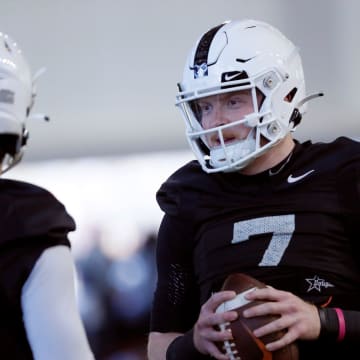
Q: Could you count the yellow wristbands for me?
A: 0